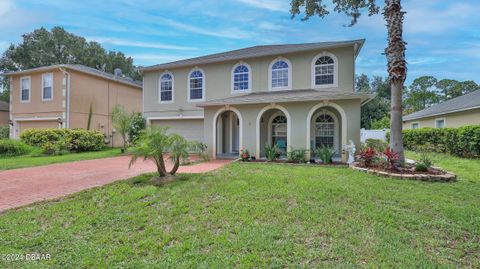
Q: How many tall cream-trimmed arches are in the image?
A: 3